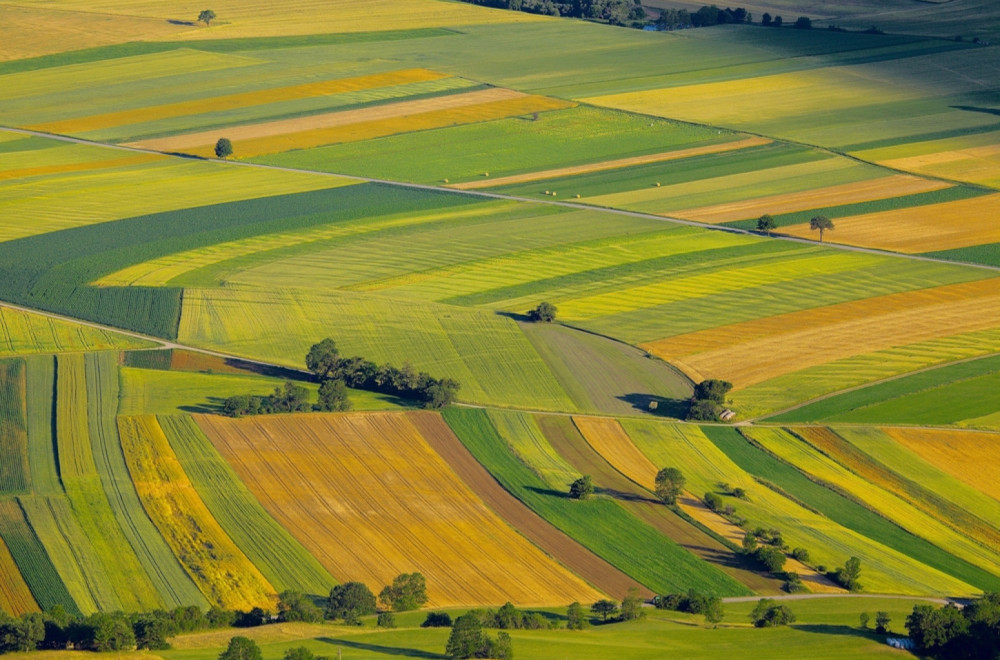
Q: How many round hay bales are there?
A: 6